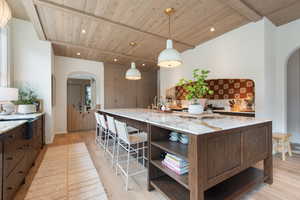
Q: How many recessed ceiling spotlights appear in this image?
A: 5